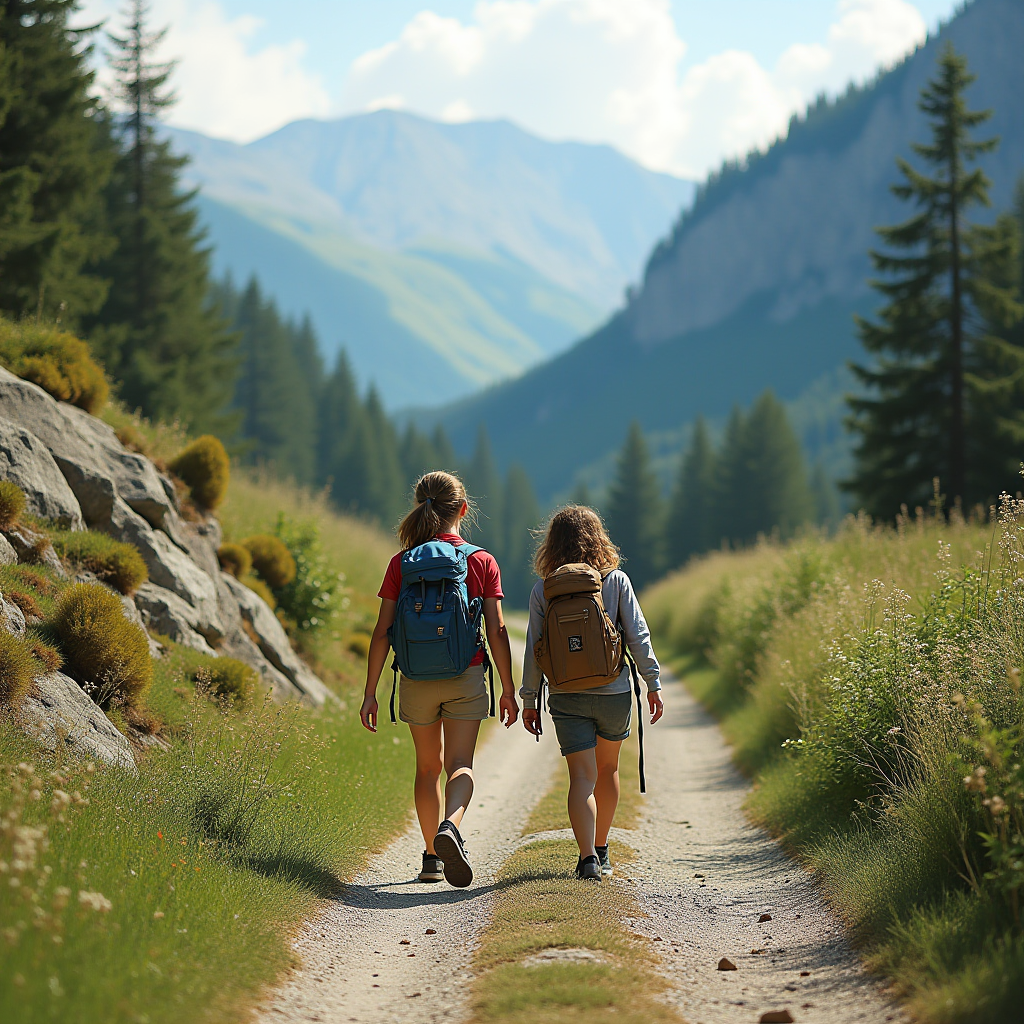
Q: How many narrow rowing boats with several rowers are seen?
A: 0